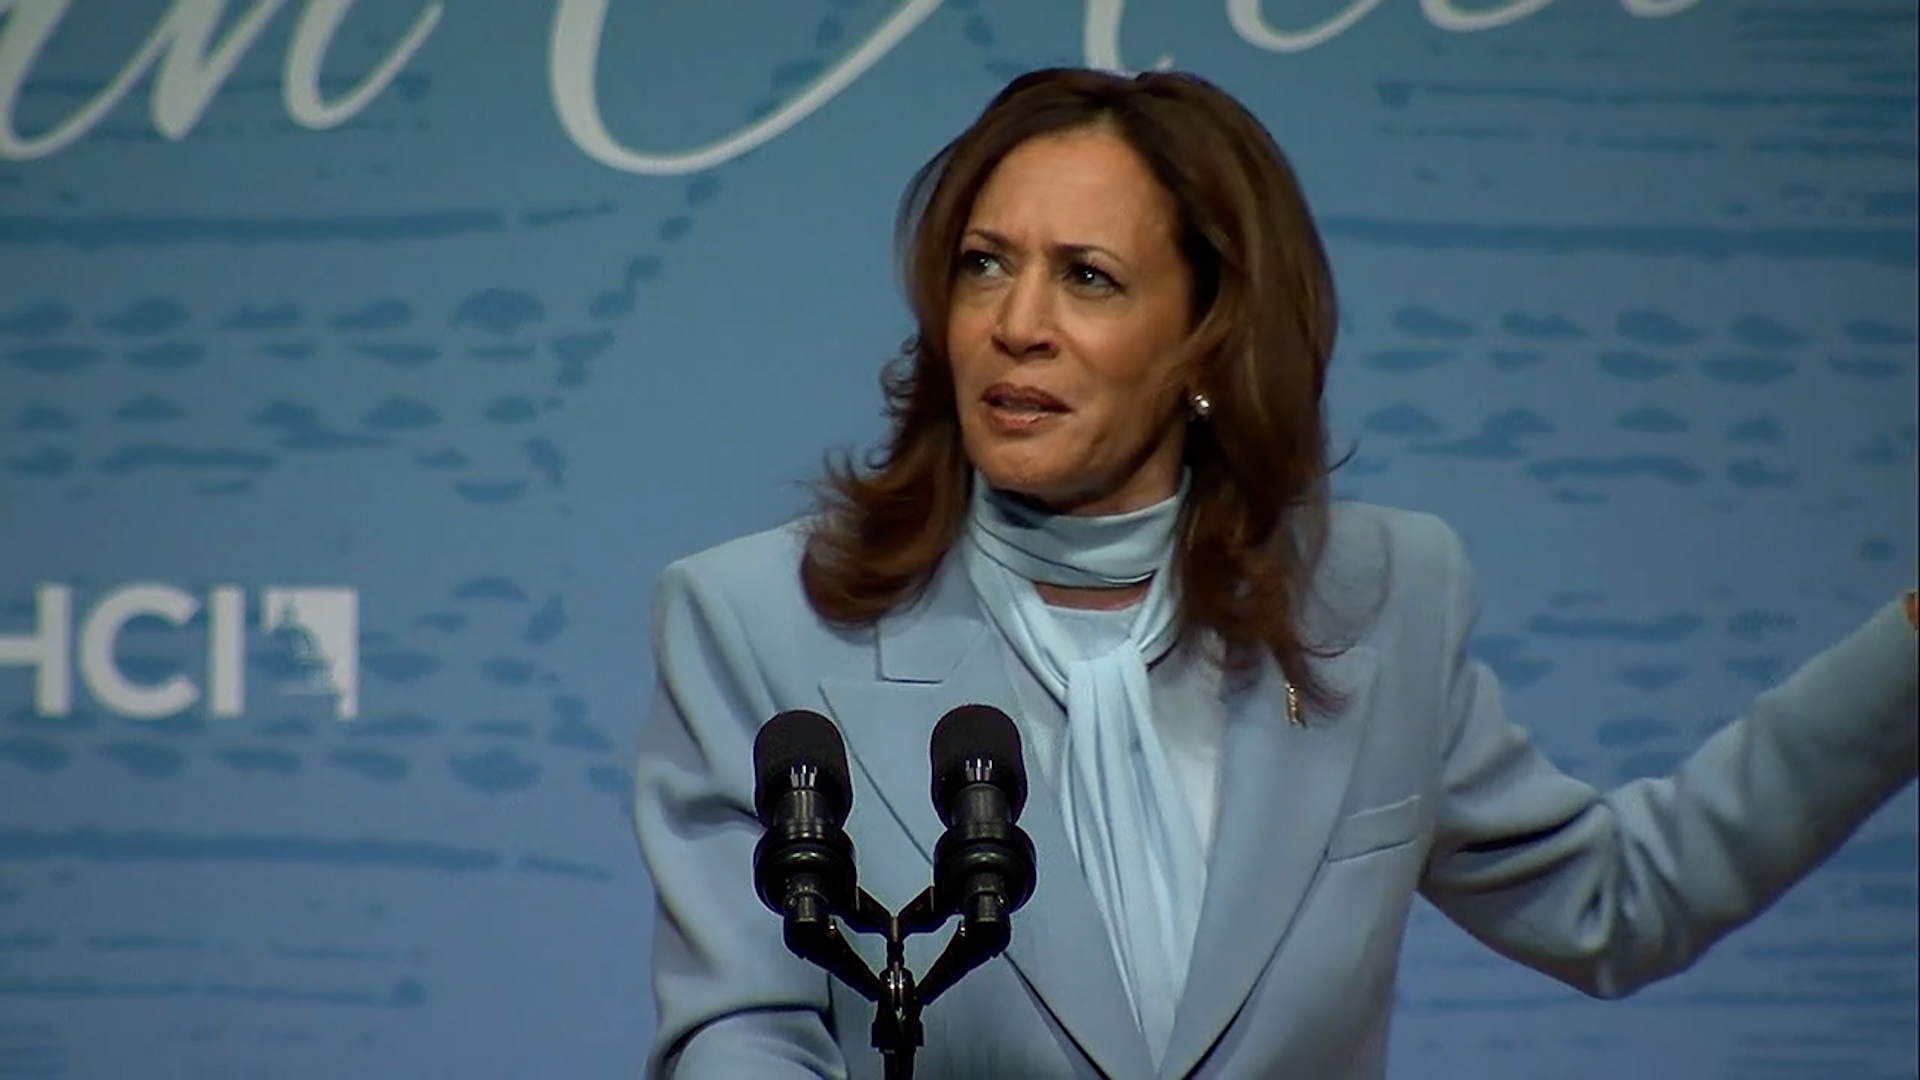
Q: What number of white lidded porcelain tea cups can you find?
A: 0